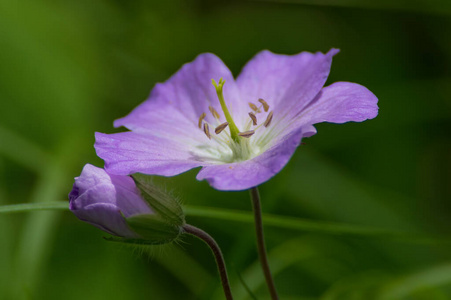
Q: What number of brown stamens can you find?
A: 9